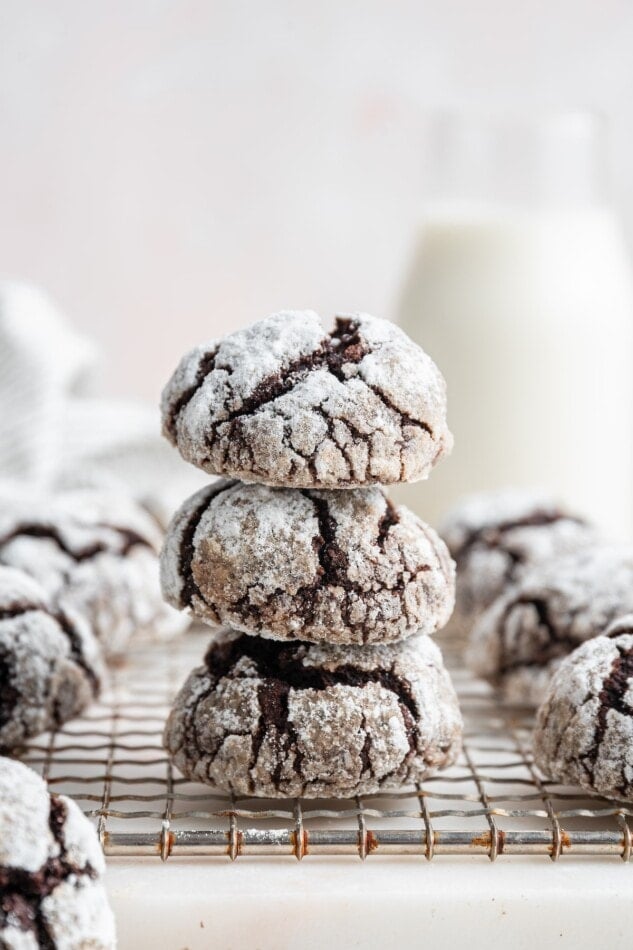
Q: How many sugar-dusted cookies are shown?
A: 9